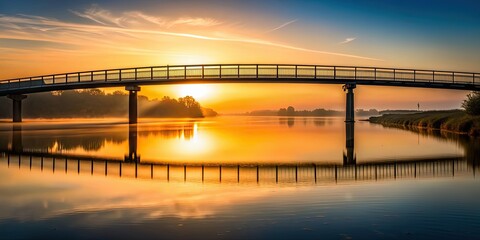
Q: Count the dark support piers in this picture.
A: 3